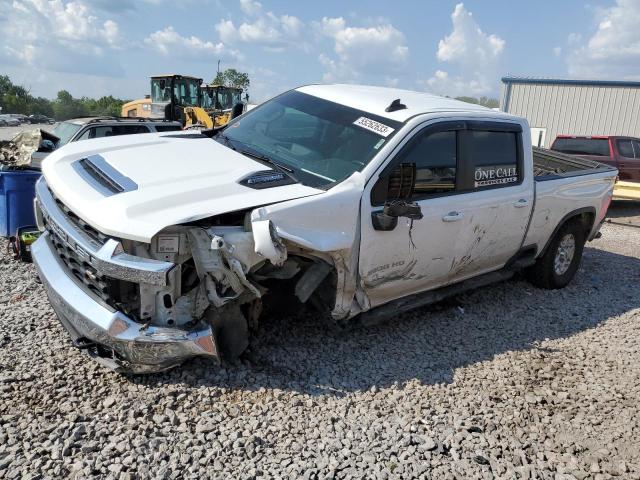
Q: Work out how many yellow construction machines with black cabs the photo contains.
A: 2